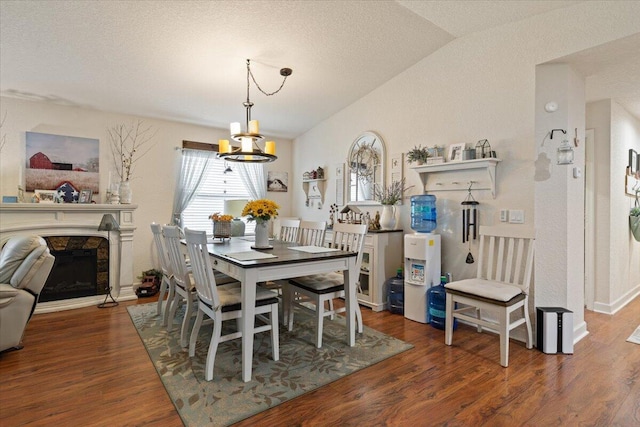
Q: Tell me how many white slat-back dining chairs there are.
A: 7